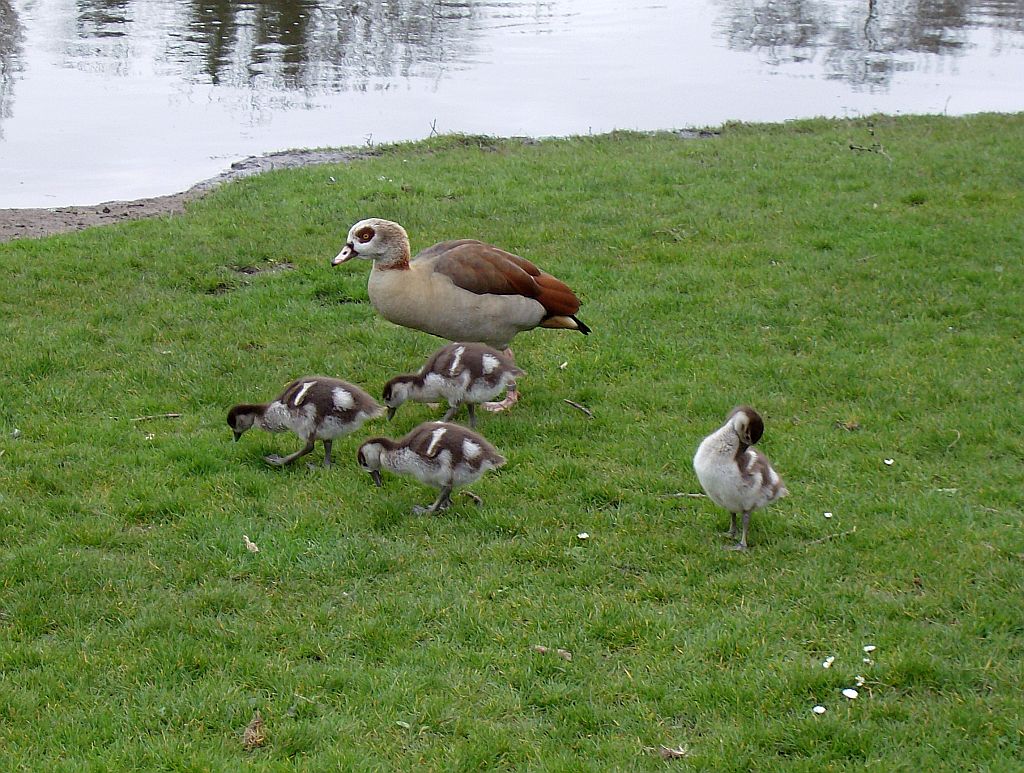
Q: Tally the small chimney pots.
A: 0